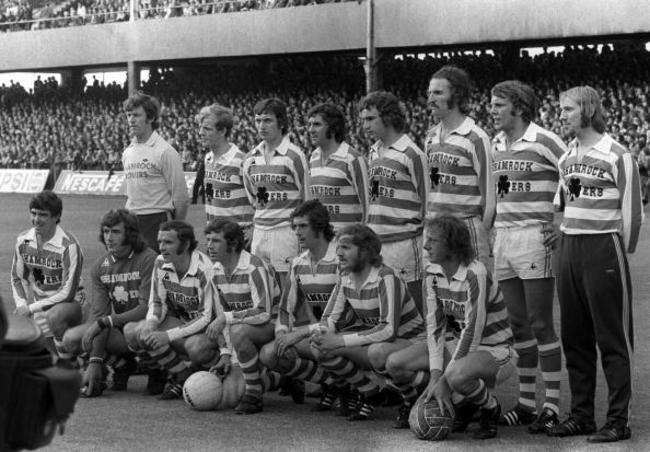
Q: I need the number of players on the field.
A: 15